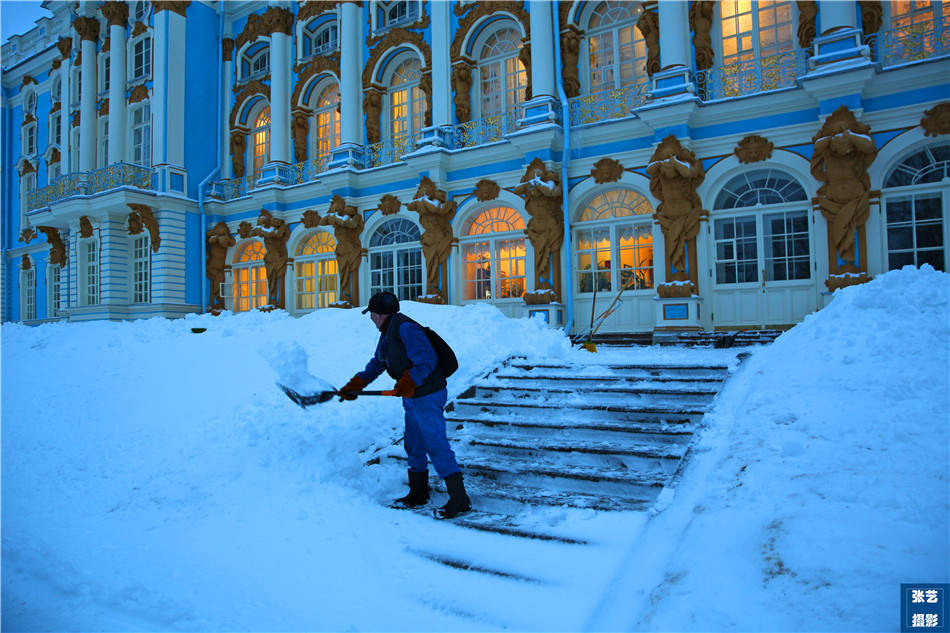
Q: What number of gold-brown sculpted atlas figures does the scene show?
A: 7